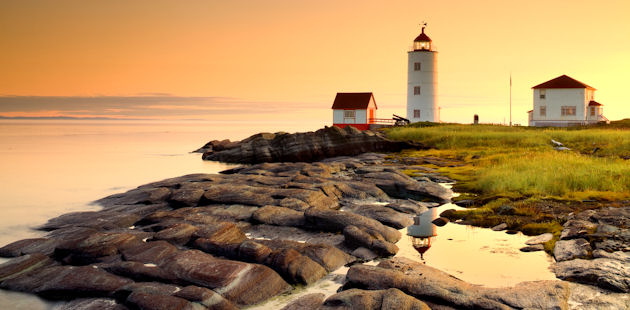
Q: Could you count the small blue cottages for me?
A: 0